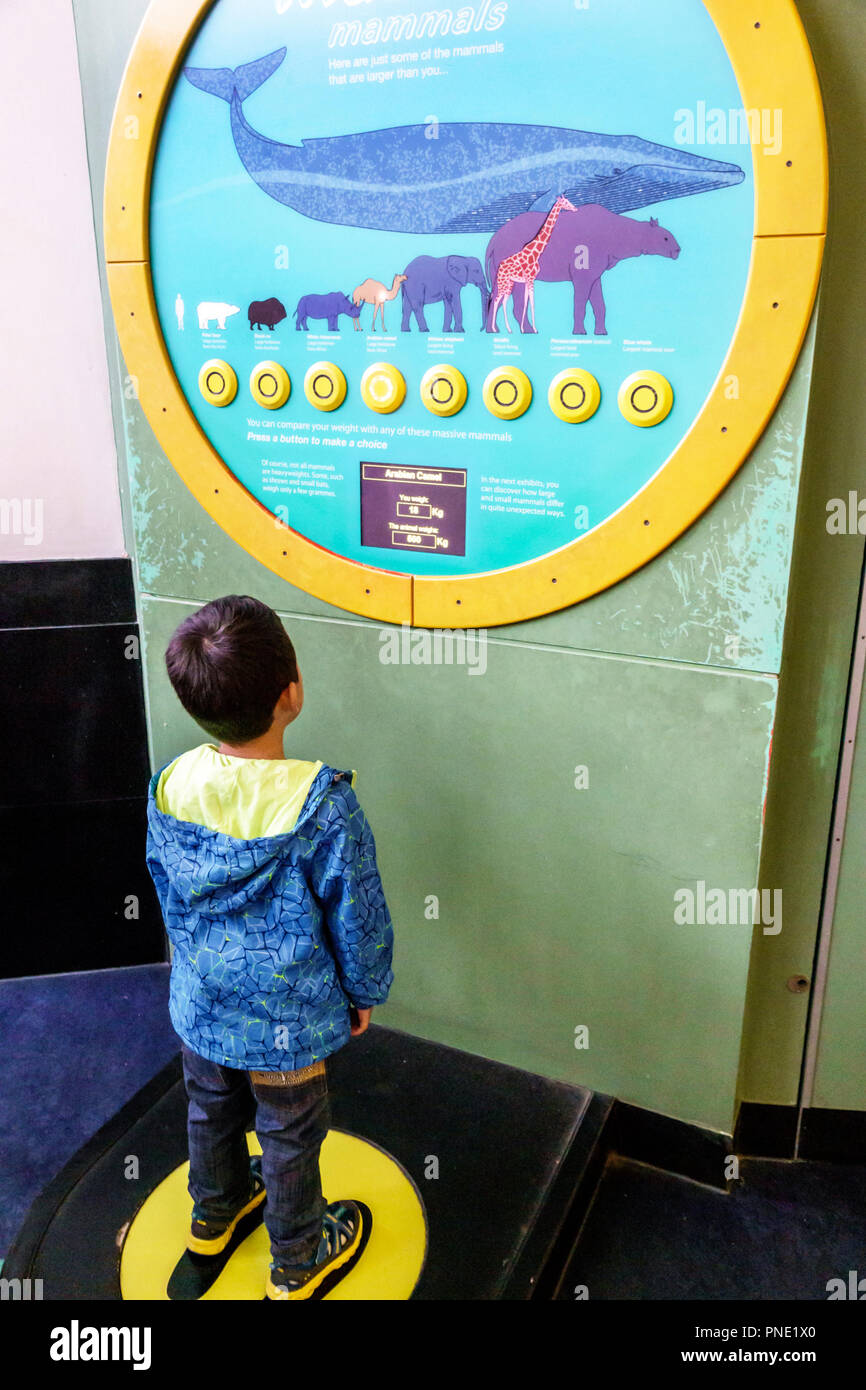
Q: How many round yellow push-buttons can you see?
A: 8